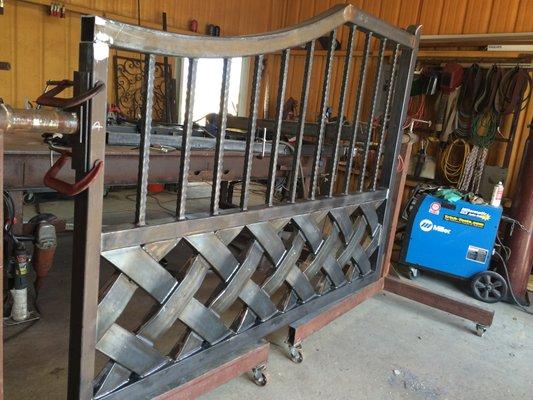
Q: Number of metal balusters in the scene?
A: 11